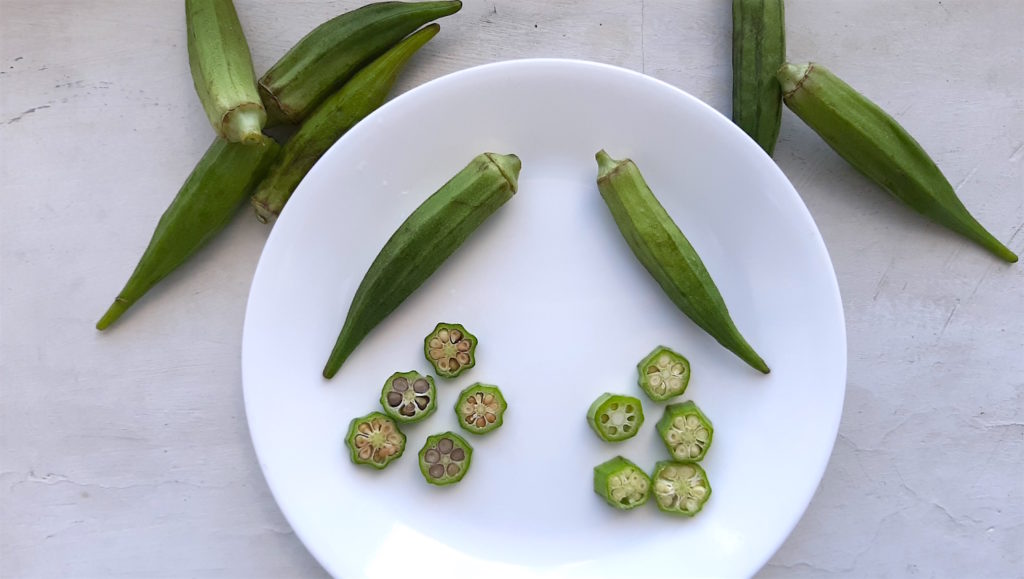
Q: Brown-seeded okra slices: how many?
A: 5